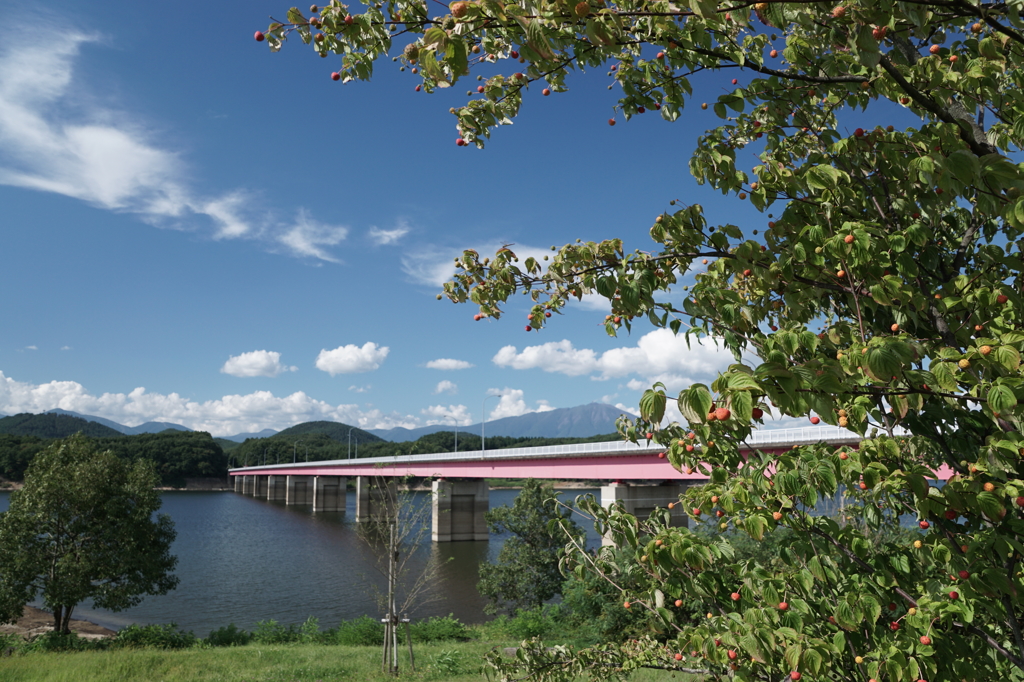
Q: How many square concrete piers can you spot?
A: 9